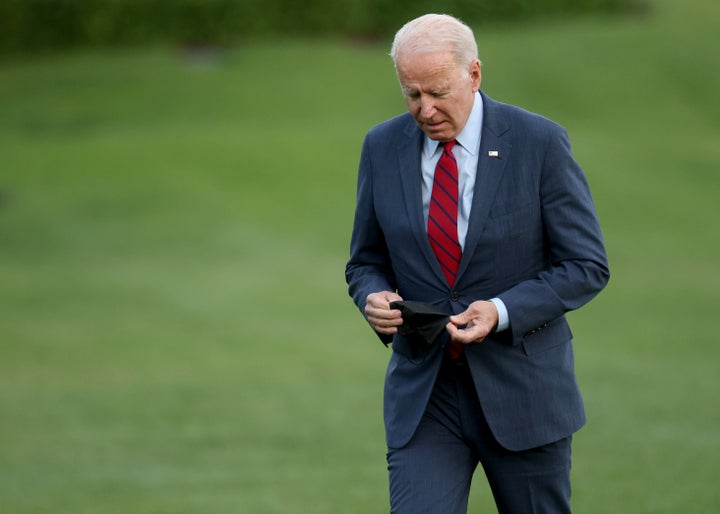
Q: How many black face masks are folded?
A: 1